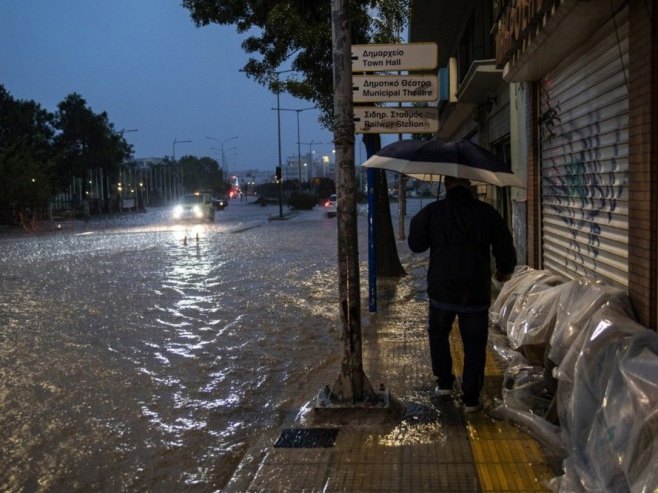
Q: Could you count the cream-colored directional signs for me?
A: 3